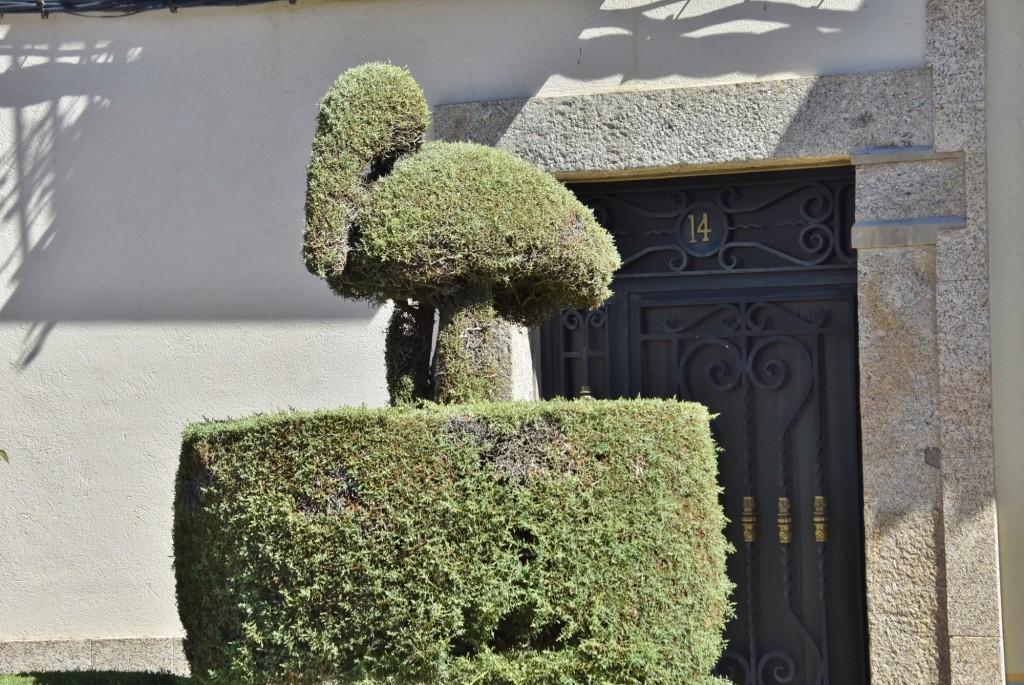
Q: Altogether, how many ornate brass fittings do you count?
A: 3